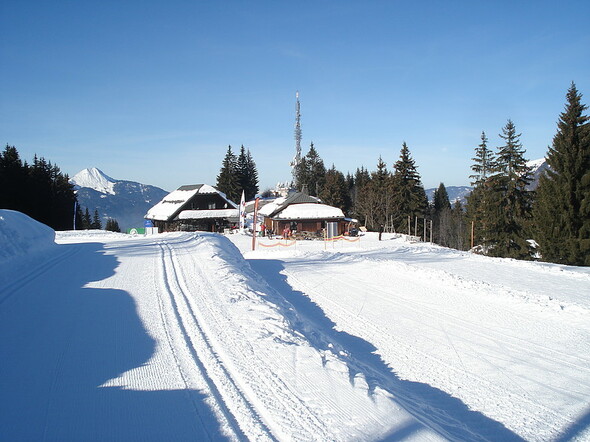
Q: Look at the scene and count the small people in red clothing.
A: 2